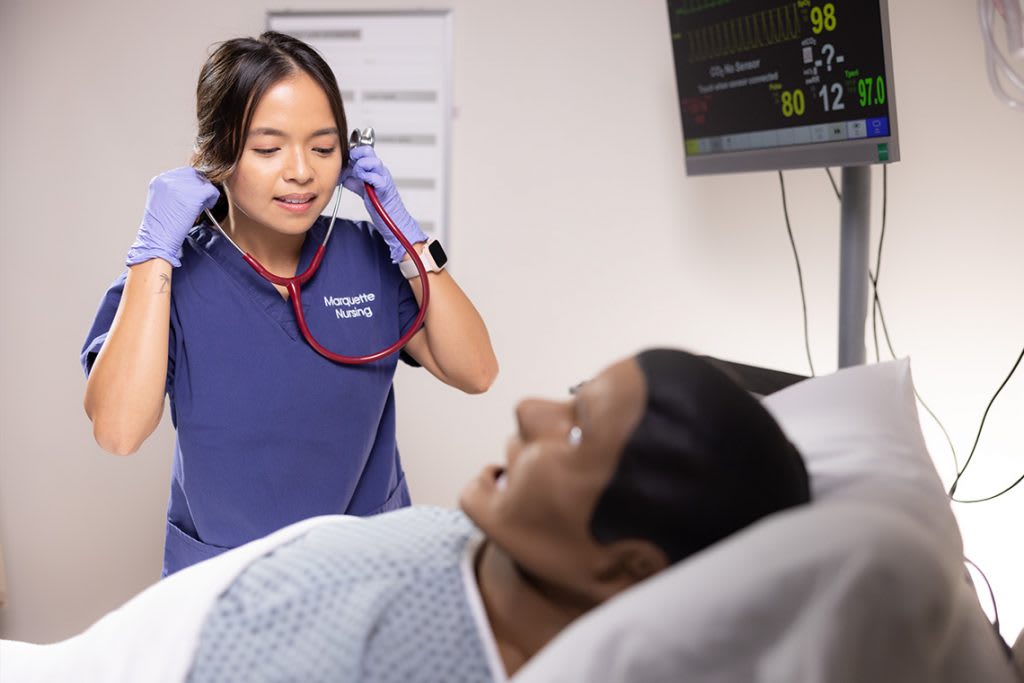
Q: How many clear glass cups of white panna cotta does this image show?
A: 0